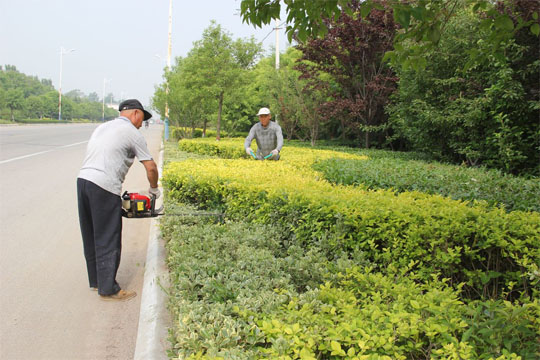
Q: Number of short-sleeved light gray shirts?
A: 1